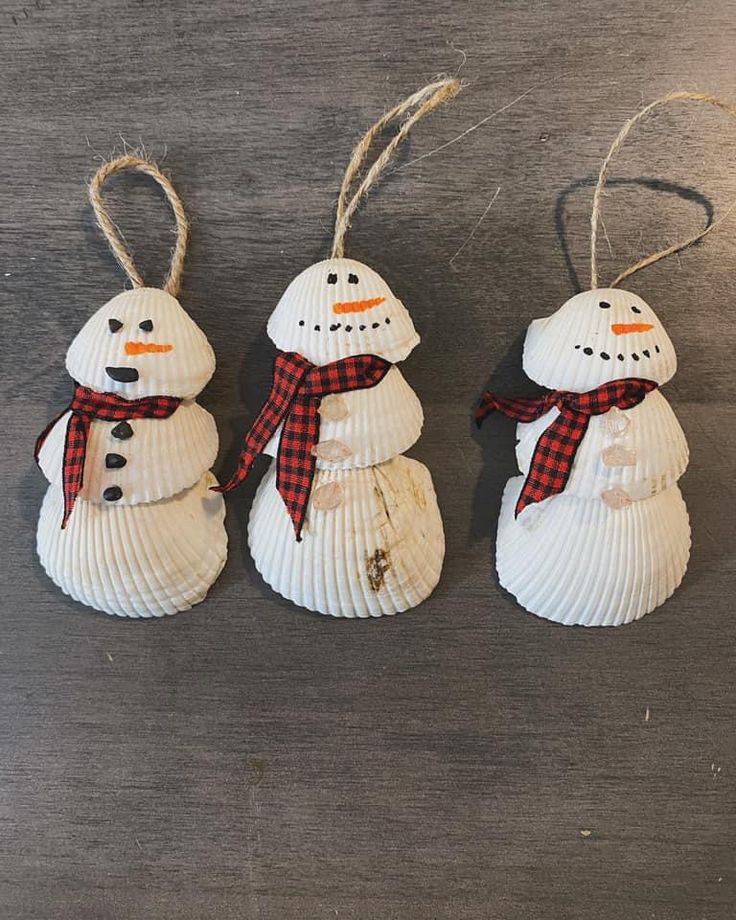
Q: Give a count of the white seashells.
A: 9